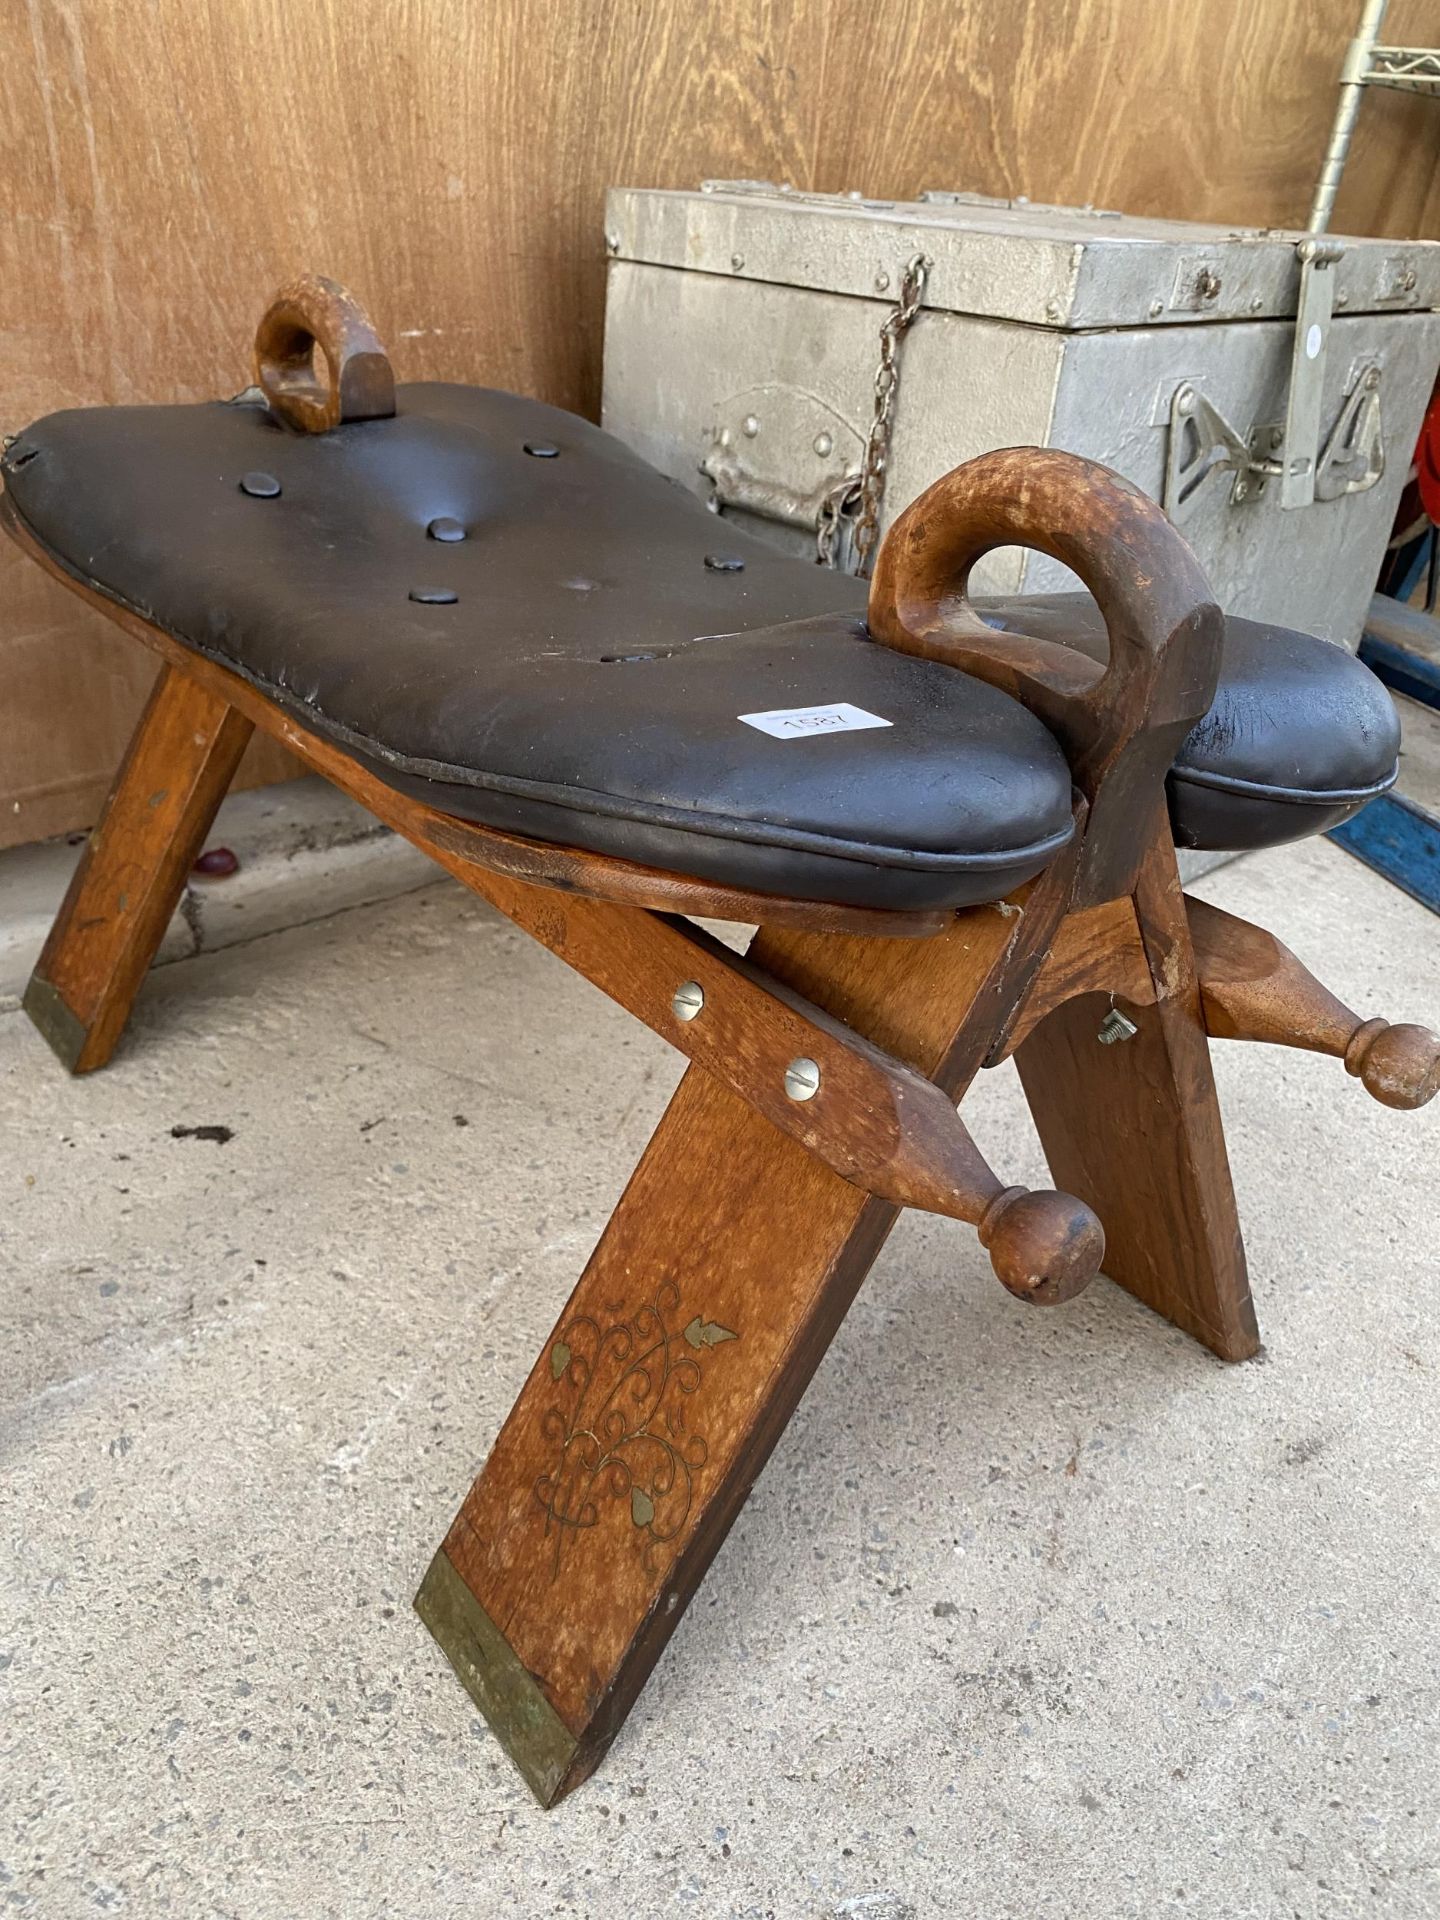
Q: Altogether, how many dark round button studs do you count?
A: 6